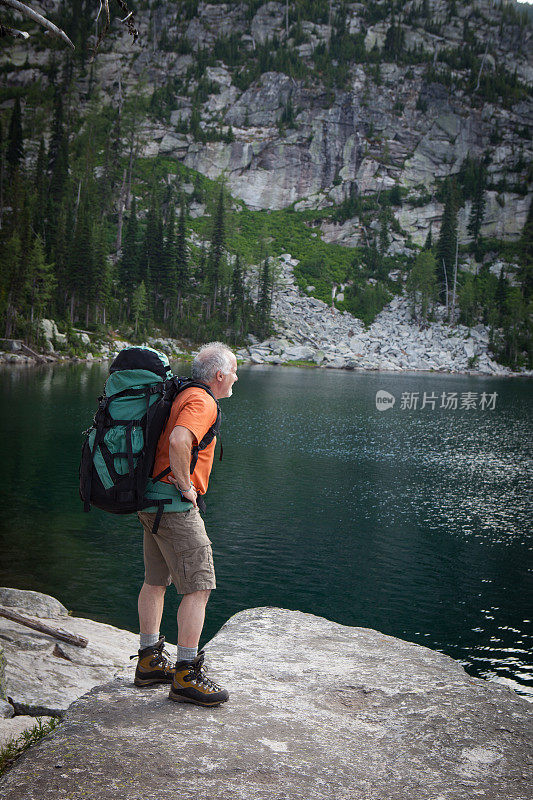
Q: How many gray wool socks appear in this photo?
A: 2